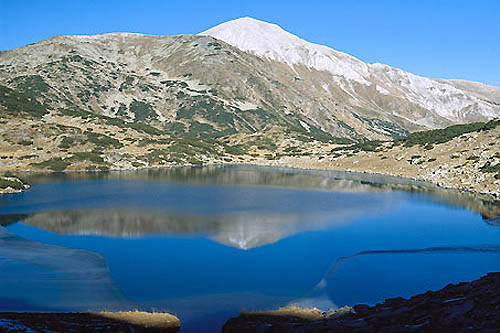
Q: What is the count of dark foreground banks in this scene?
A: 2